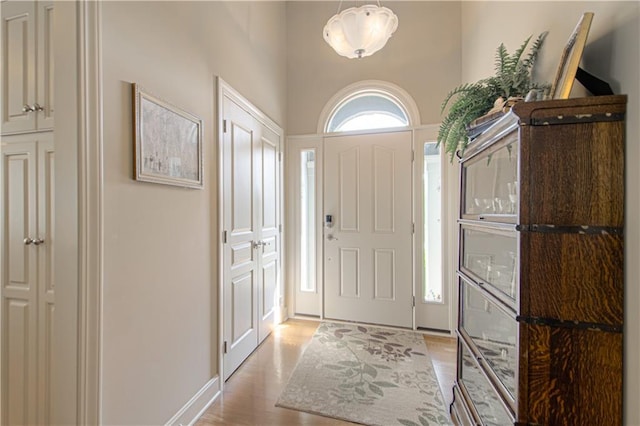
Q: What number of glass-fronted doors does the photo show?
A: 4